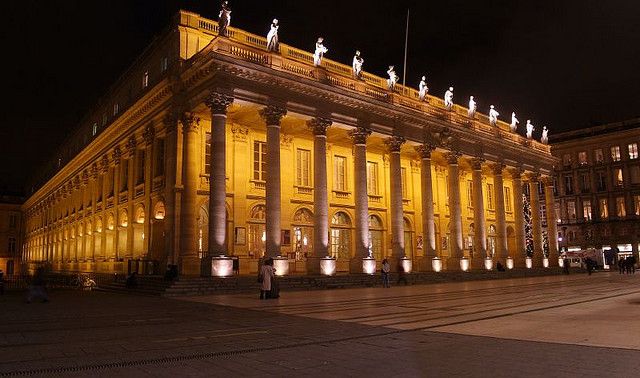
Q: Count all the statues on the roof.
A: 12